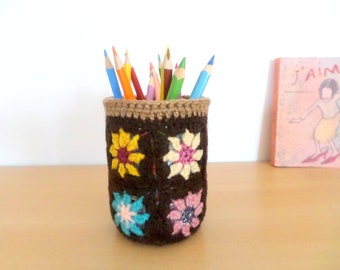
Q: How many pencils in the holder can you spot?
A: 12